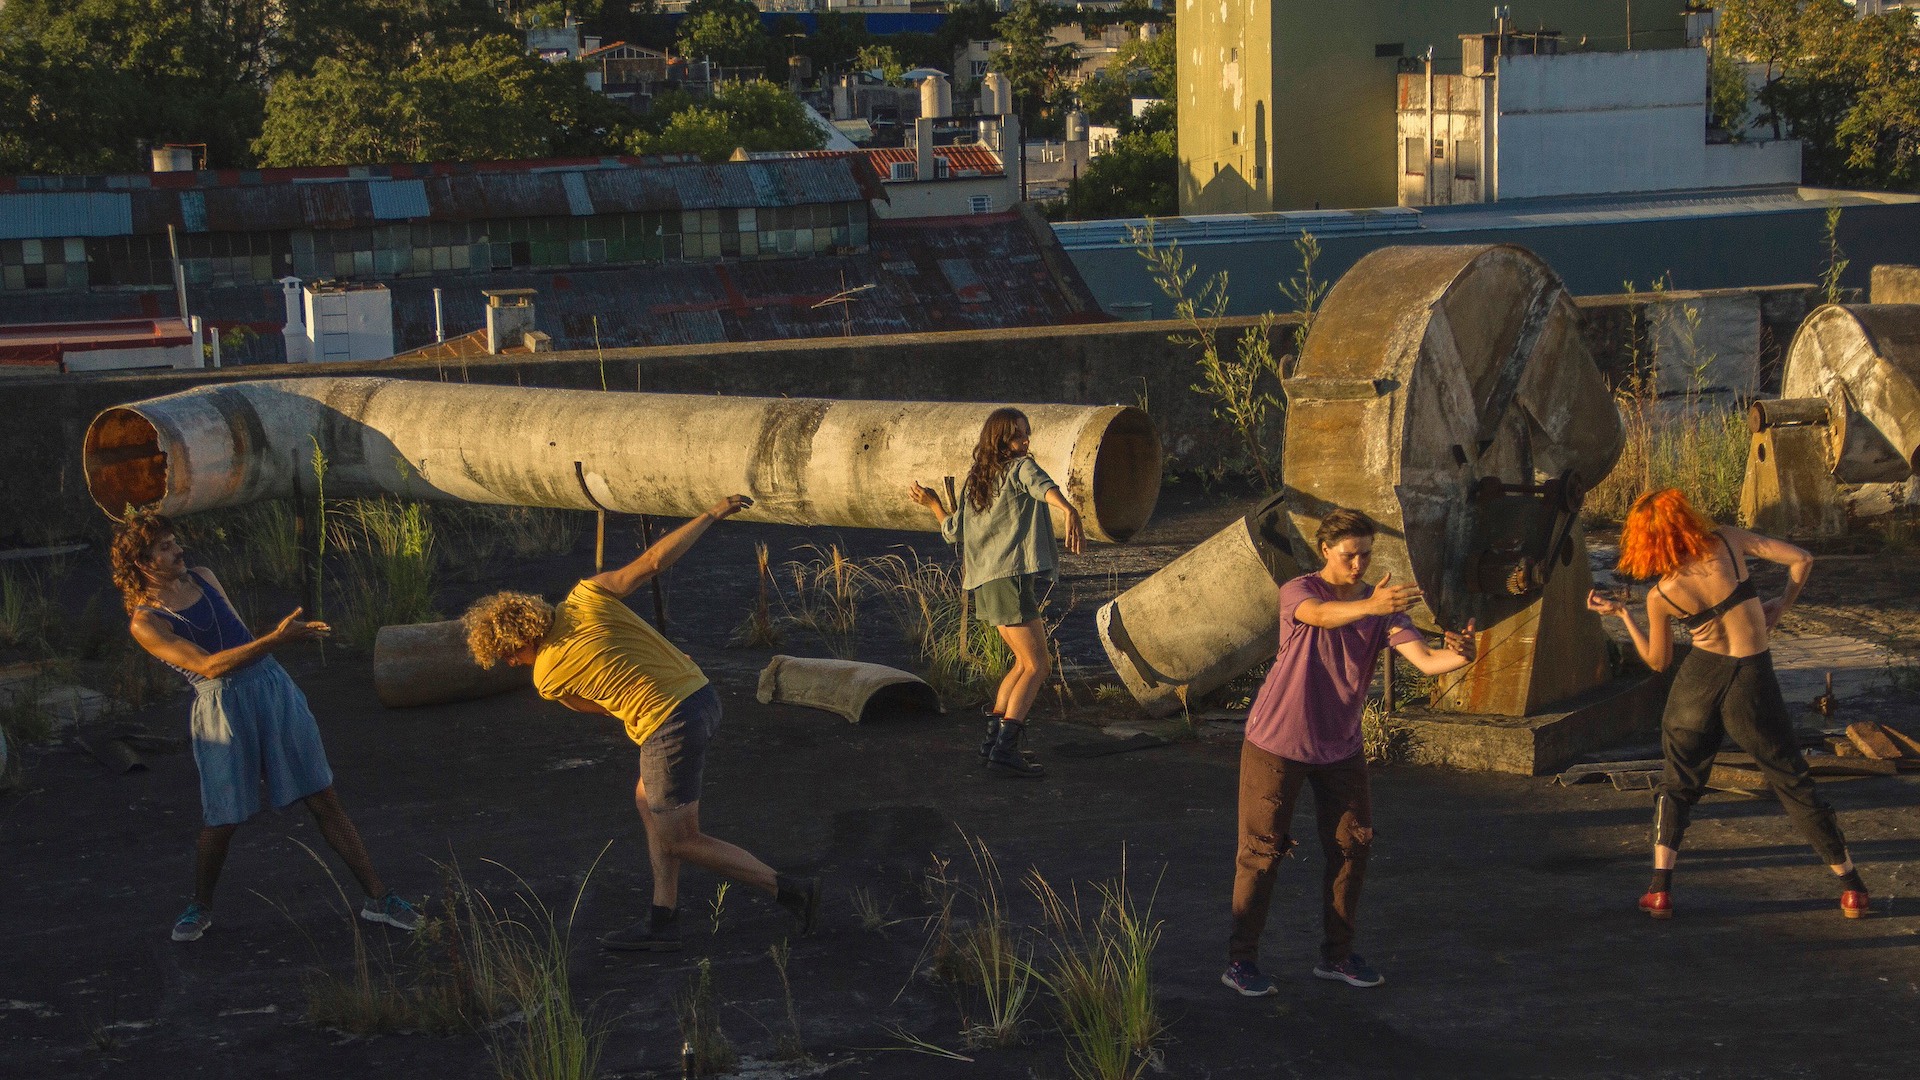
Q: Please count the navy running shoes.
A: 2